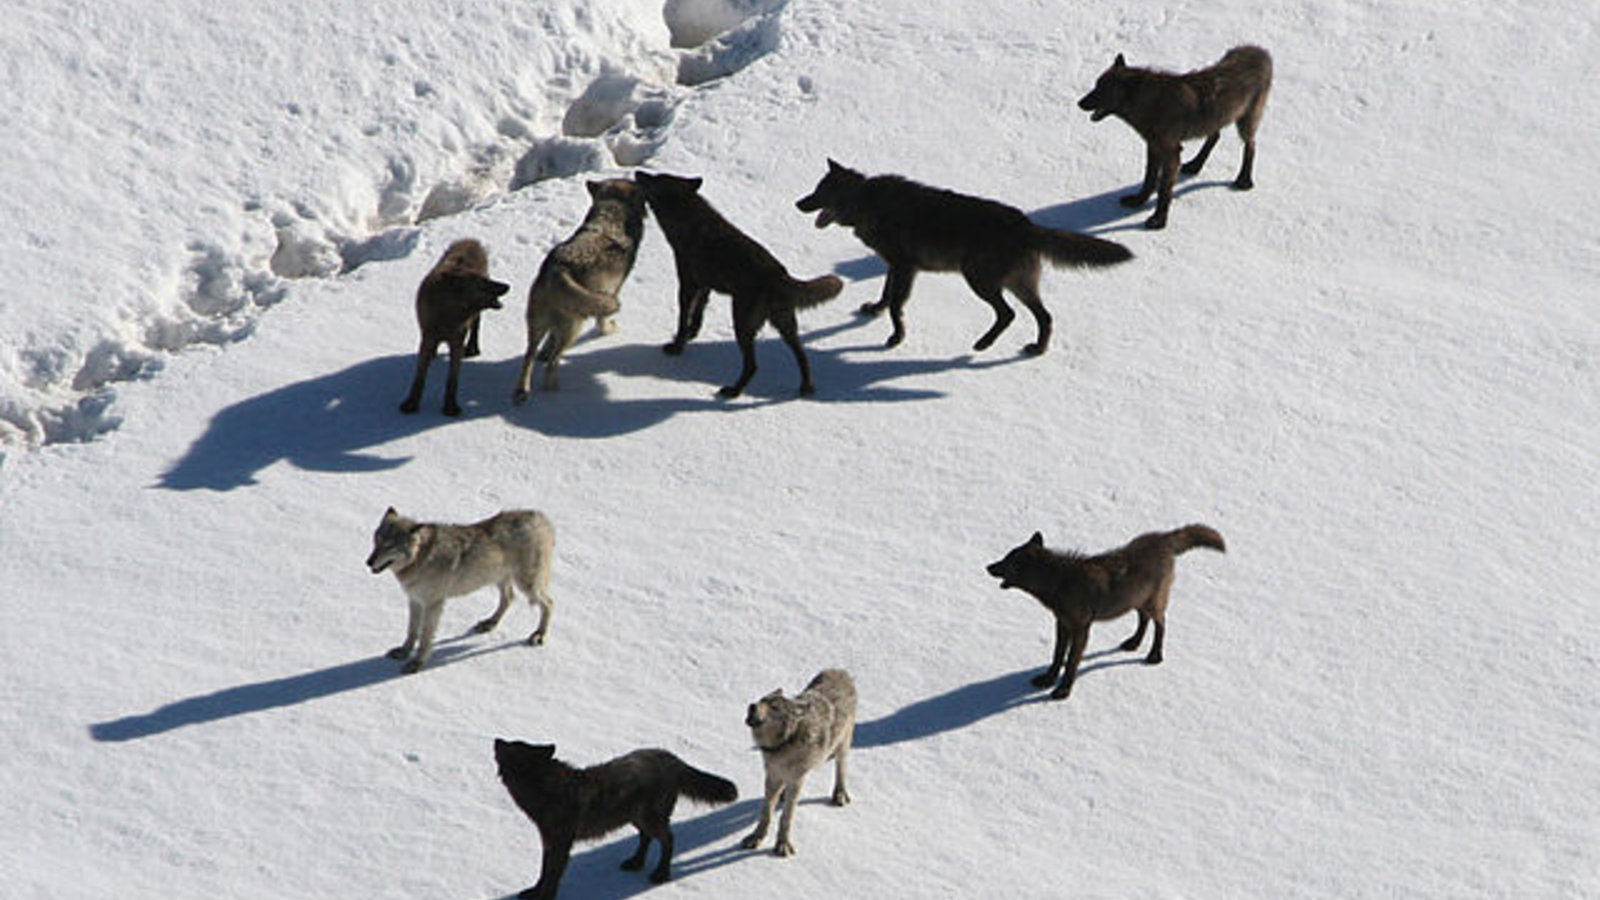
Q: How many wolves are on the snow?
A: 9